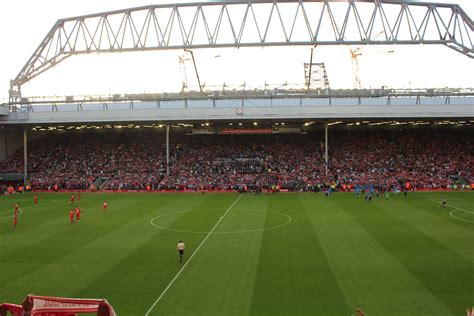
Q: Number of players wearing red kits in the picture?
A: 8